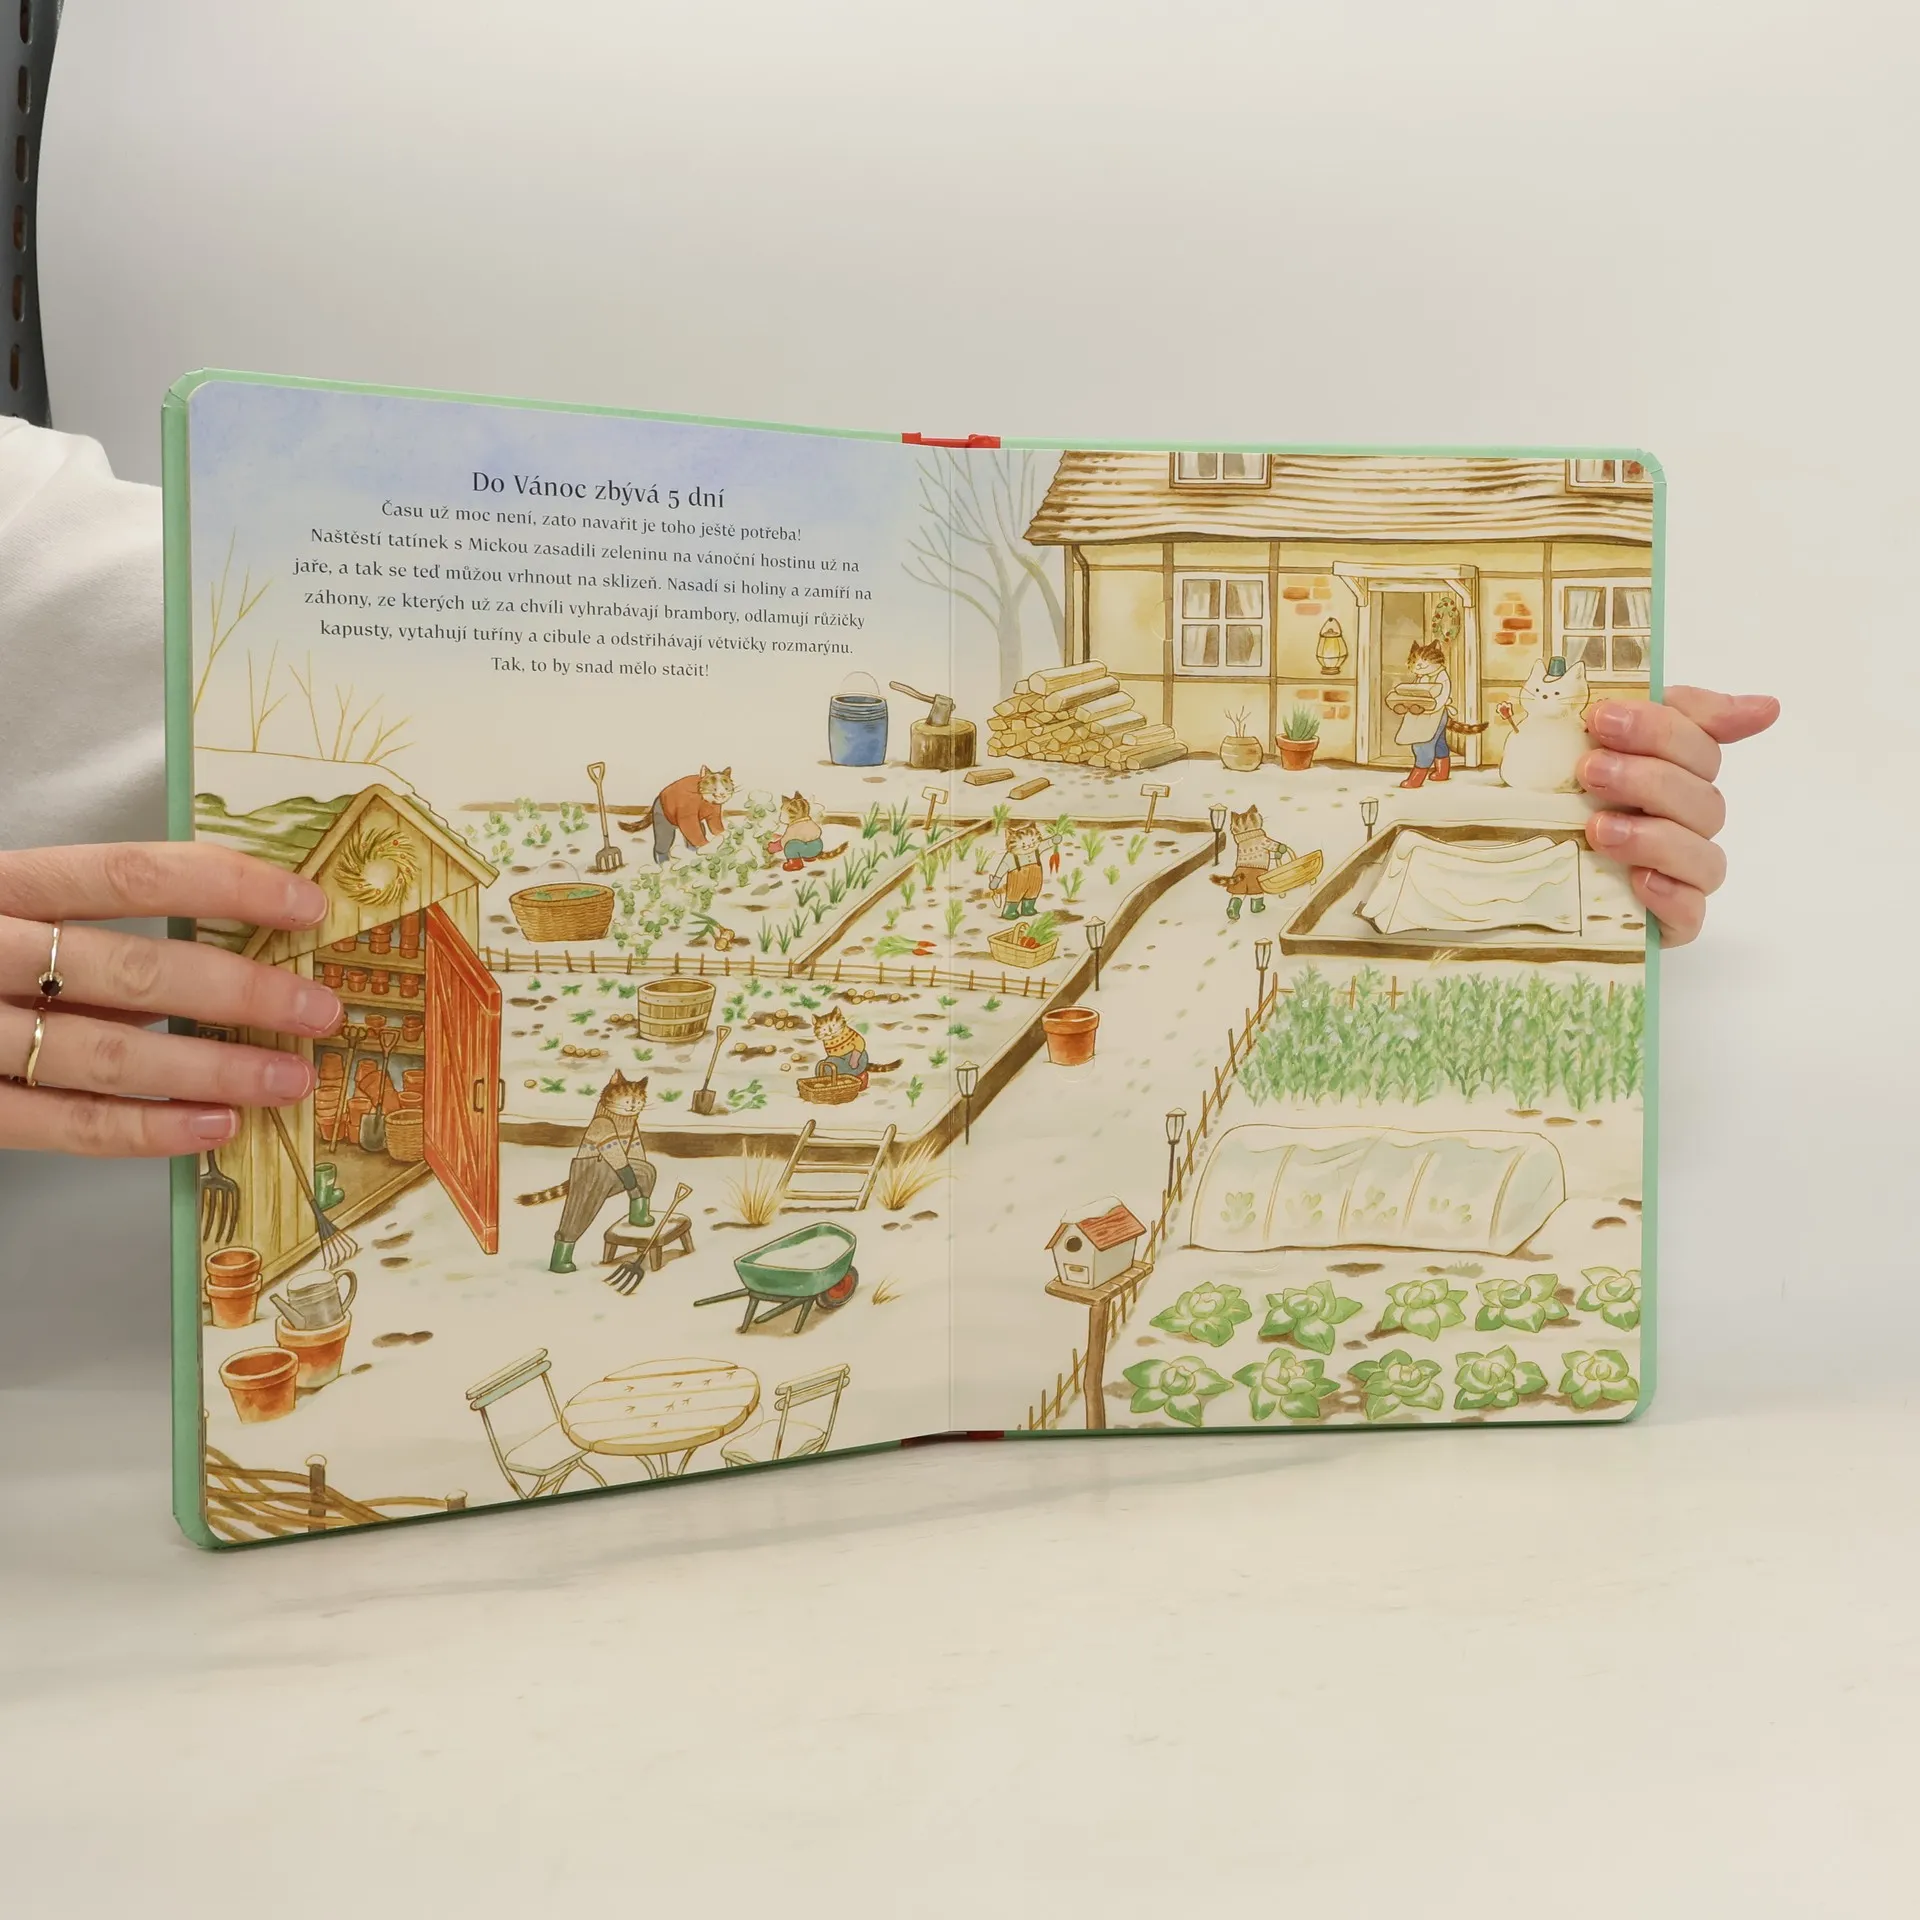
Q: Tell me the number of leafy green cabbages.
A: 10